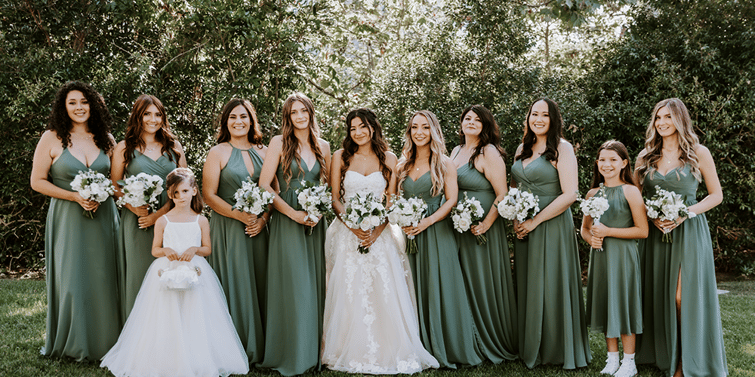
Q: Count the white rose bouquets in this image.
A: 10